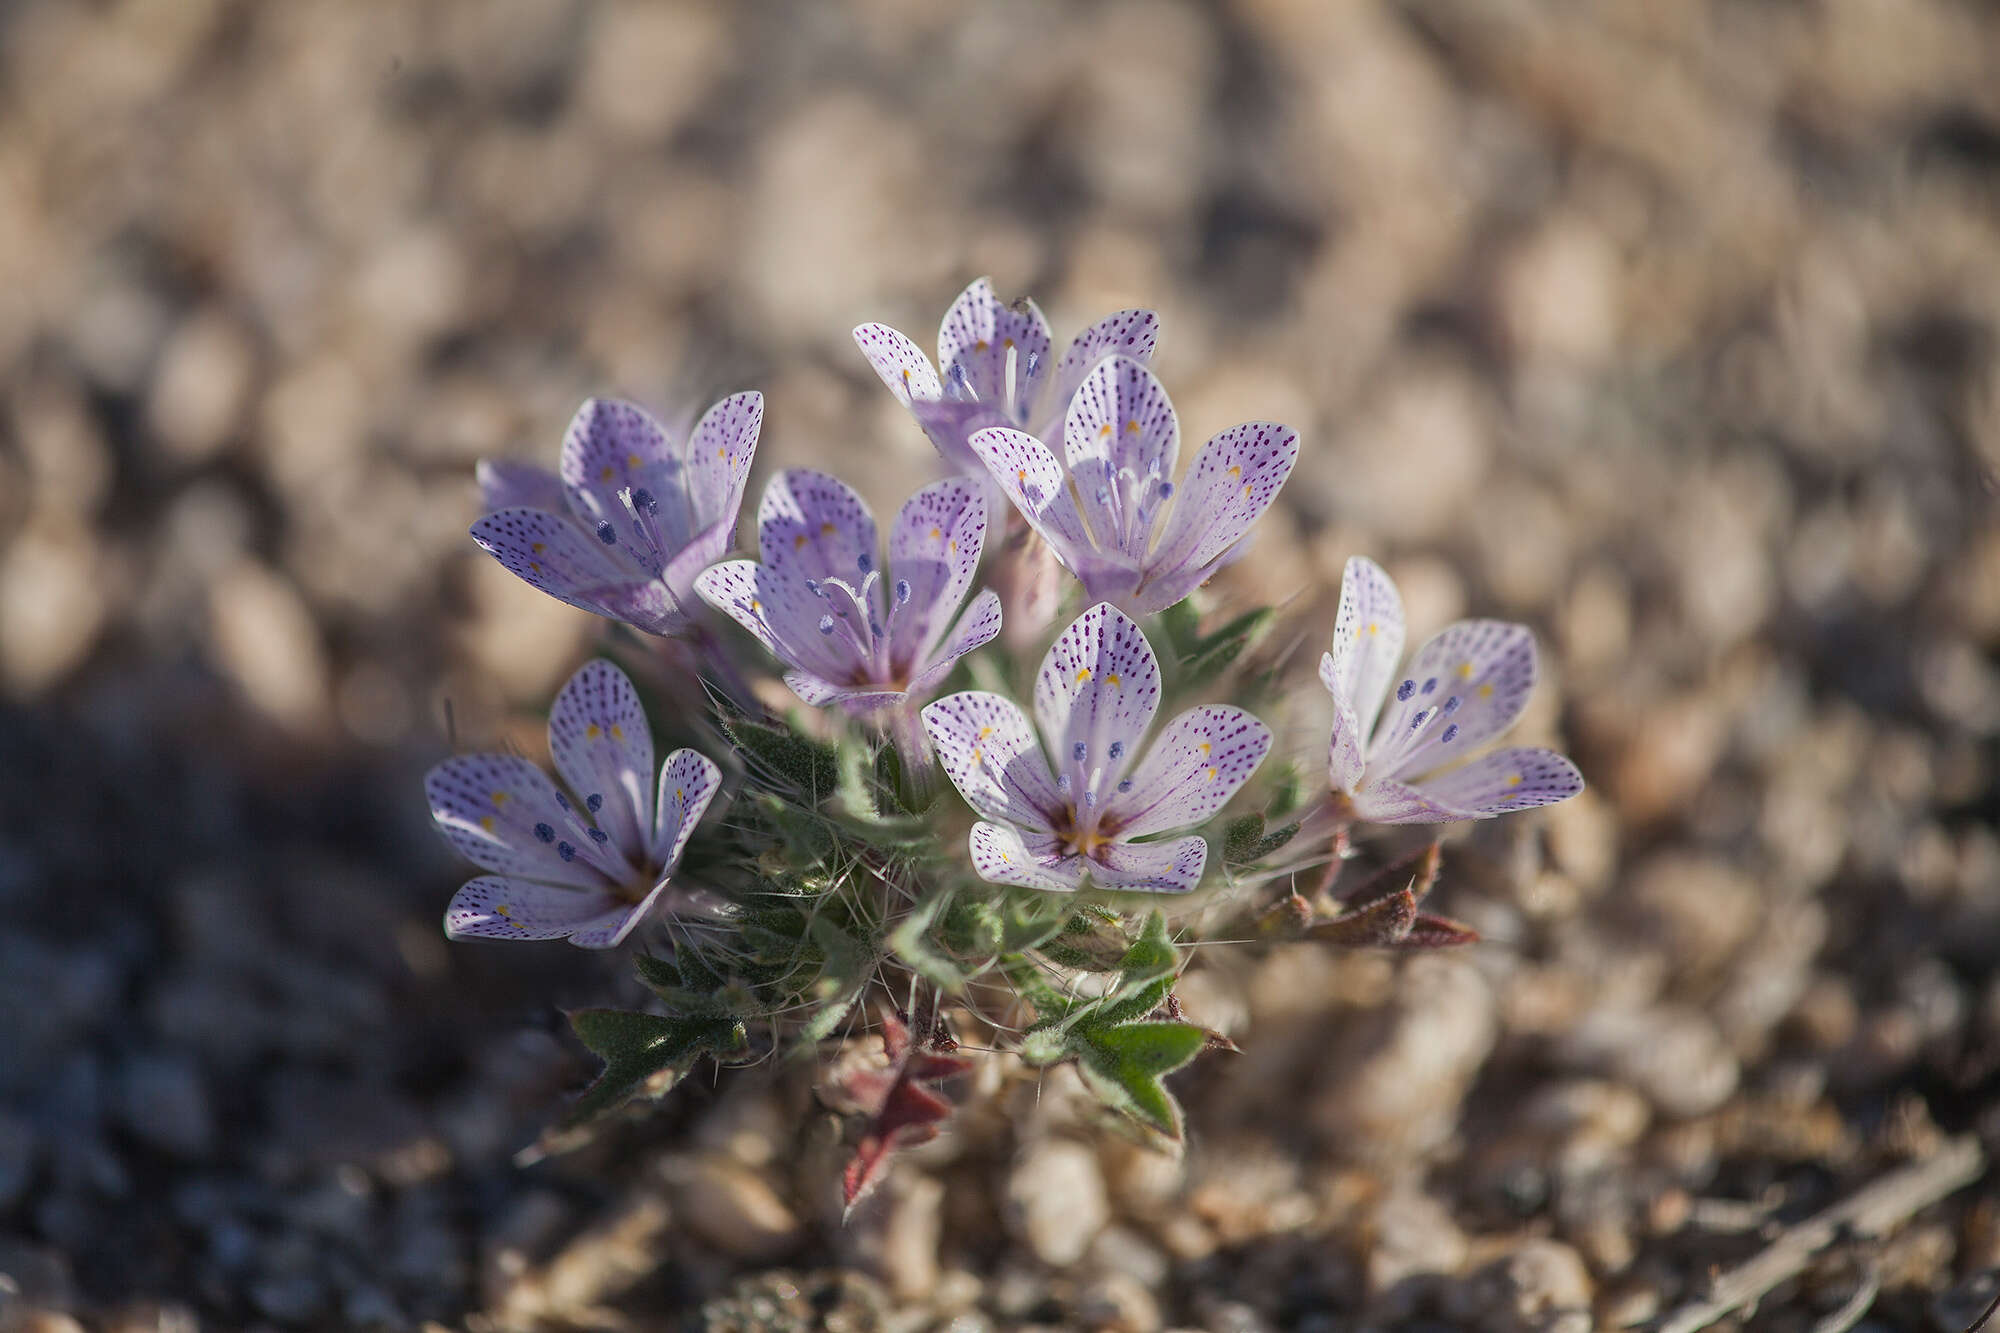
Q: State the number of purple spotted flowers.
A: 7